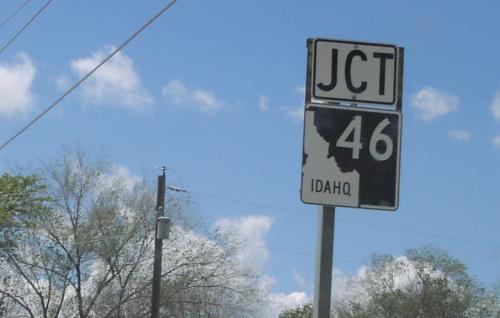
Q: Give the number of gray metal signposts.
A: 1